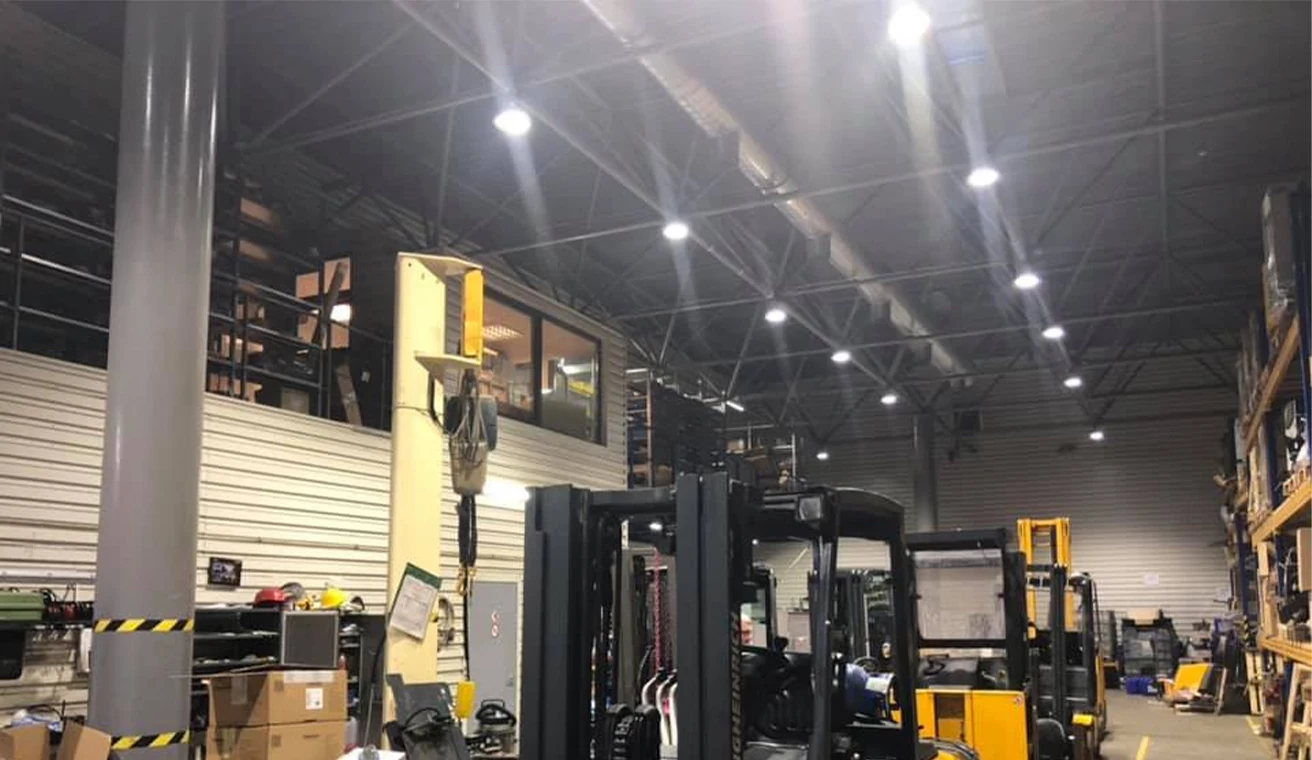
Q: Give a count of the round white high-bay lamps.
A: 12